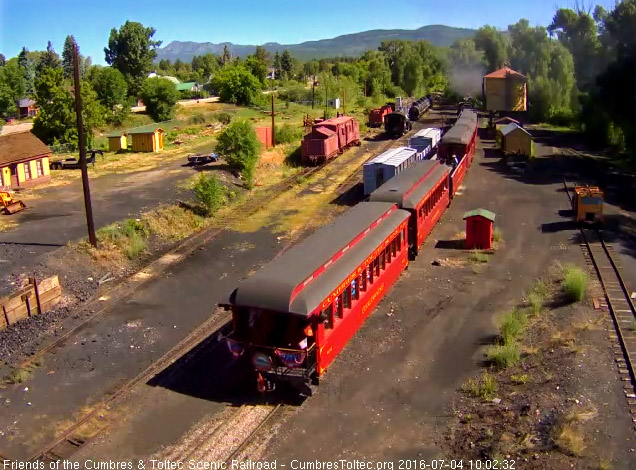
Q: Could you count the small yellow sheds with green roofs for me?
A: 2